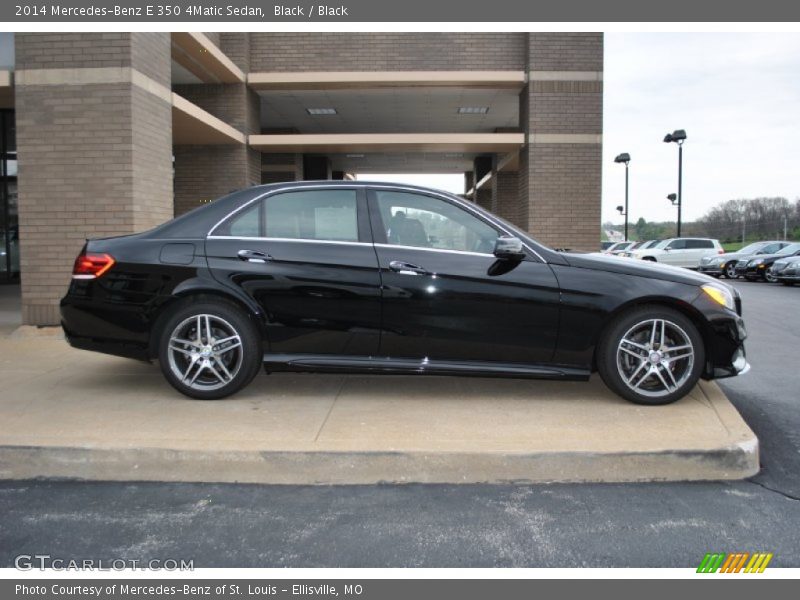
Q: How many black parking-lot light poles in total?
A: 2